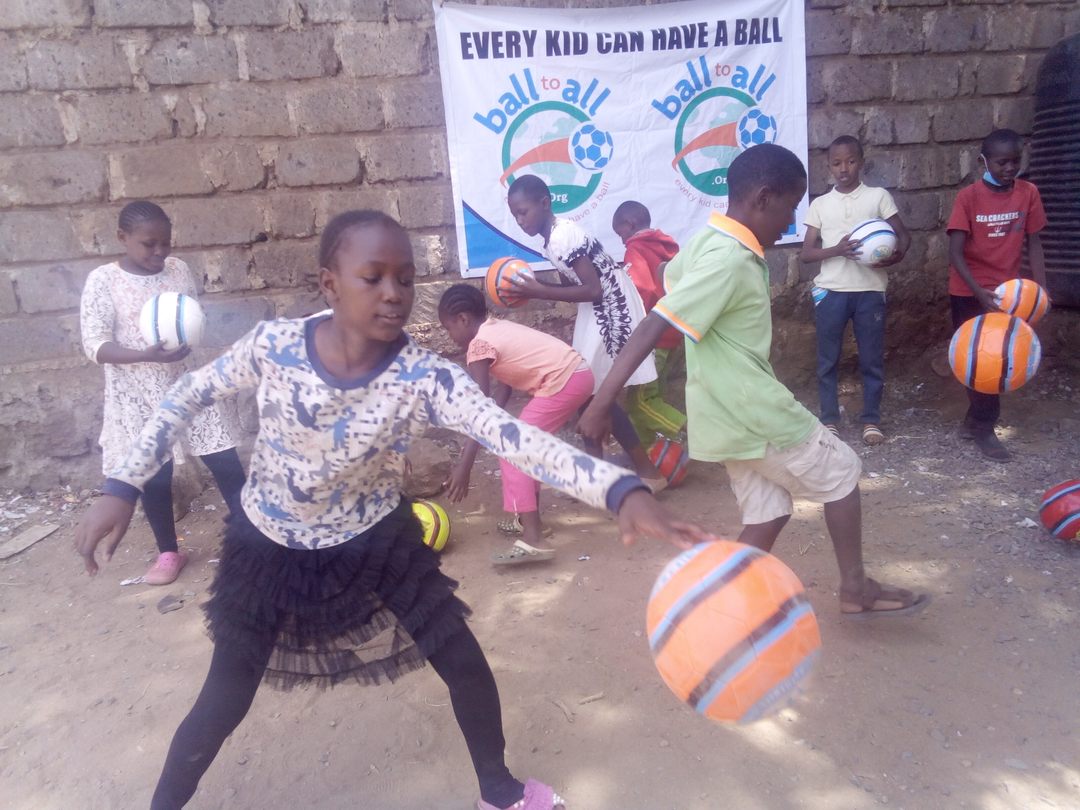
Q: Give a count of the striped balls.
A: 9